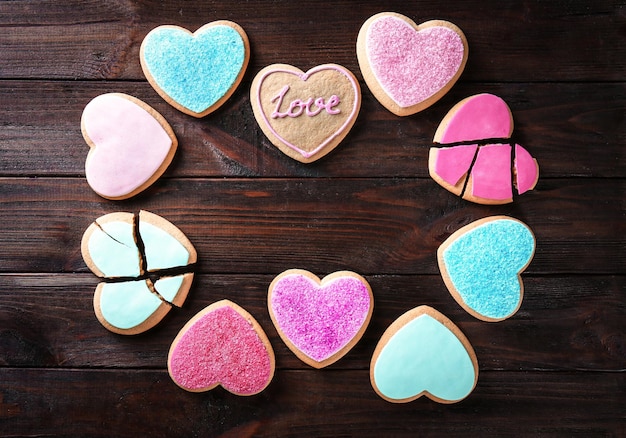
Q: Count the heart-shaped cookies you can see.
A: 10